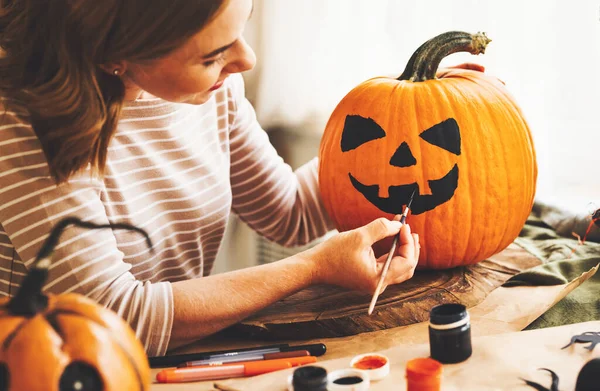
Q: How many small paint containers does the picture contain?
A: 5